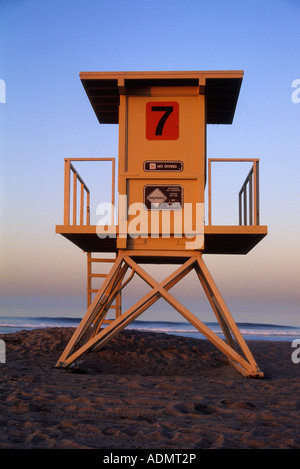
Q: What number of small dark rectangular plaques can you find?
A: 2